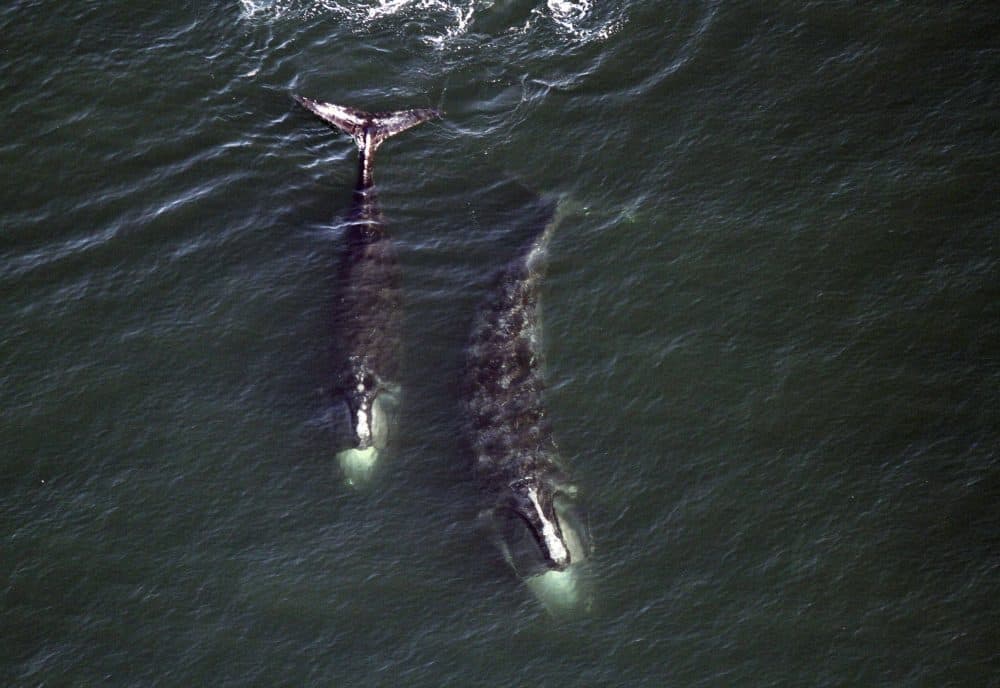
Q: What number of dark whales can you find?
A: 2